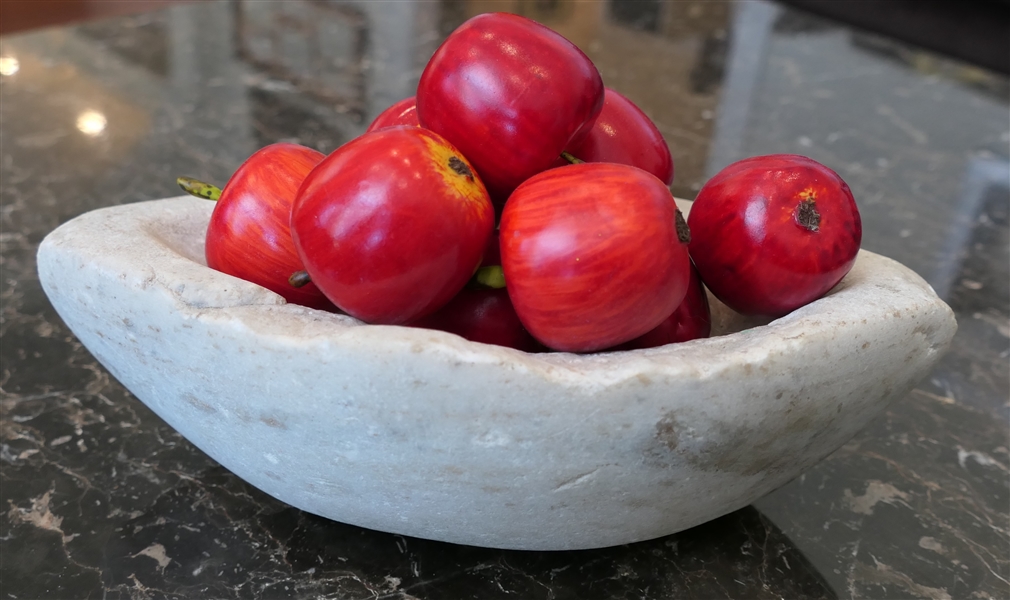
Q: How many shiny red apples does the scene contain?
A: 9